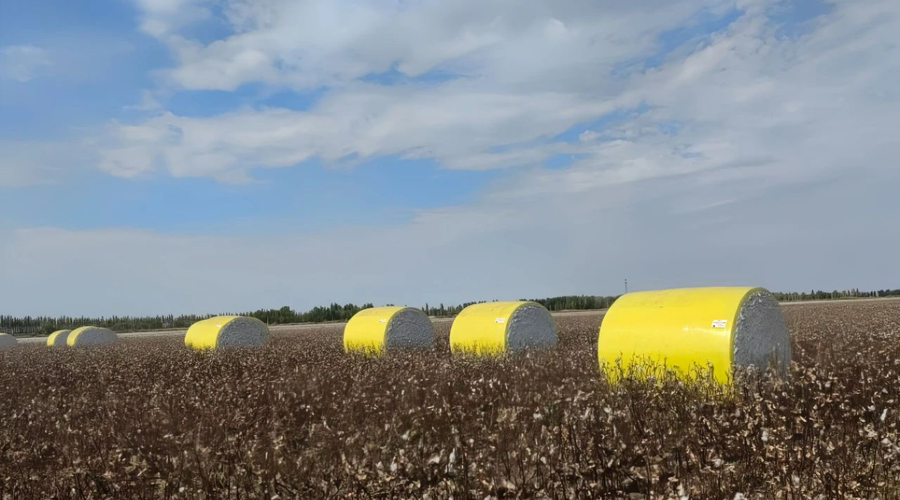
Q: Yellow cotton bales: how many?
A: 7